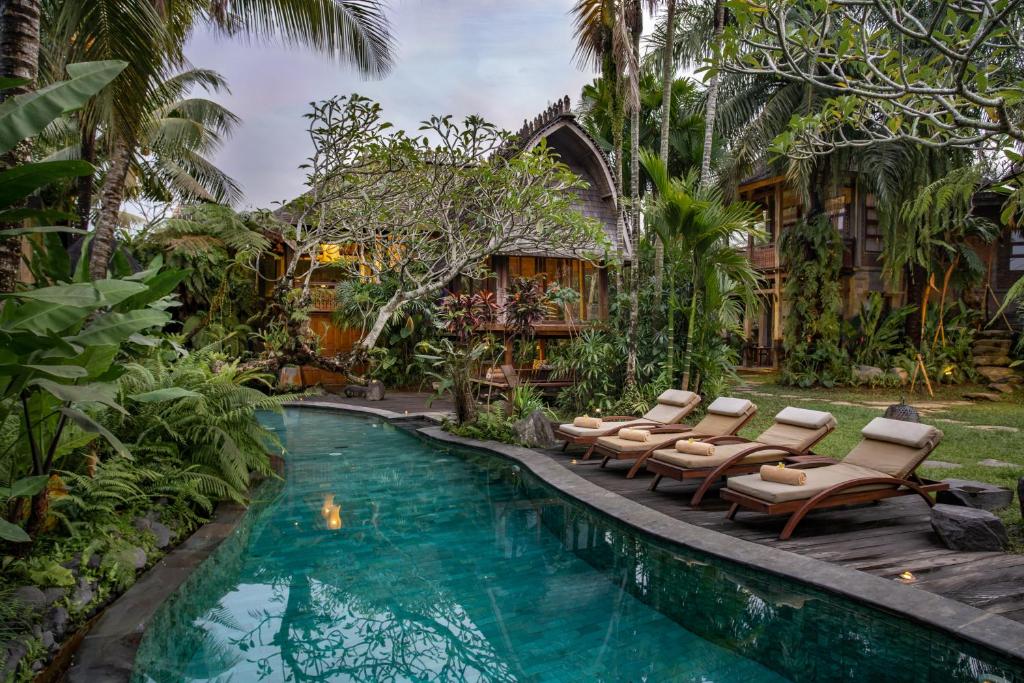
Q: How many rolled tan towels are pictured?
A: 4